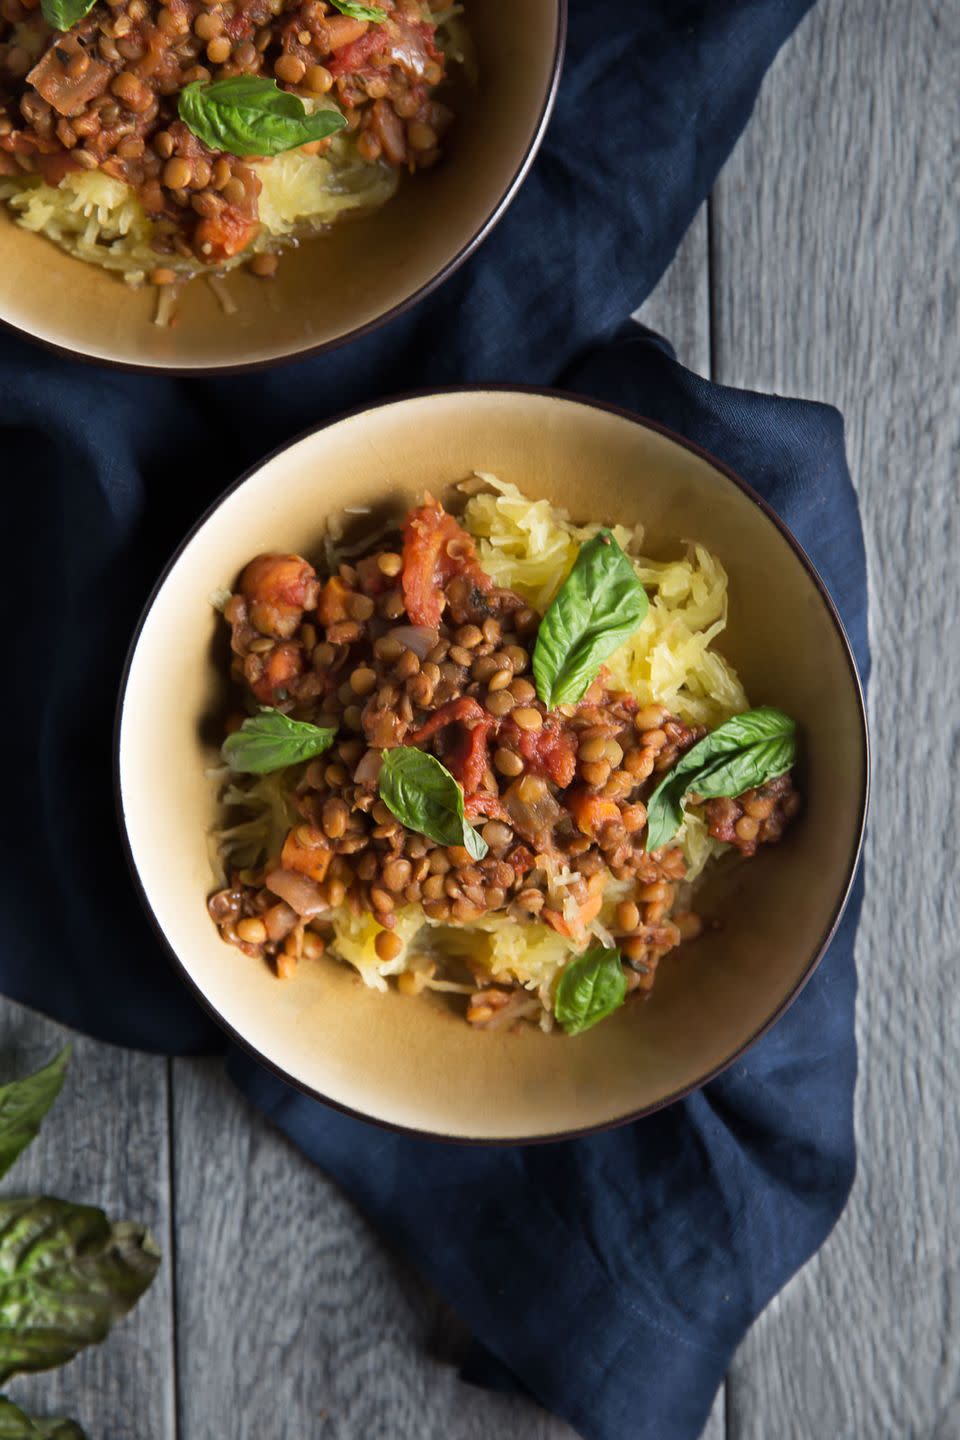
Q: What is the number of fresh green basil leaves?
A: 11